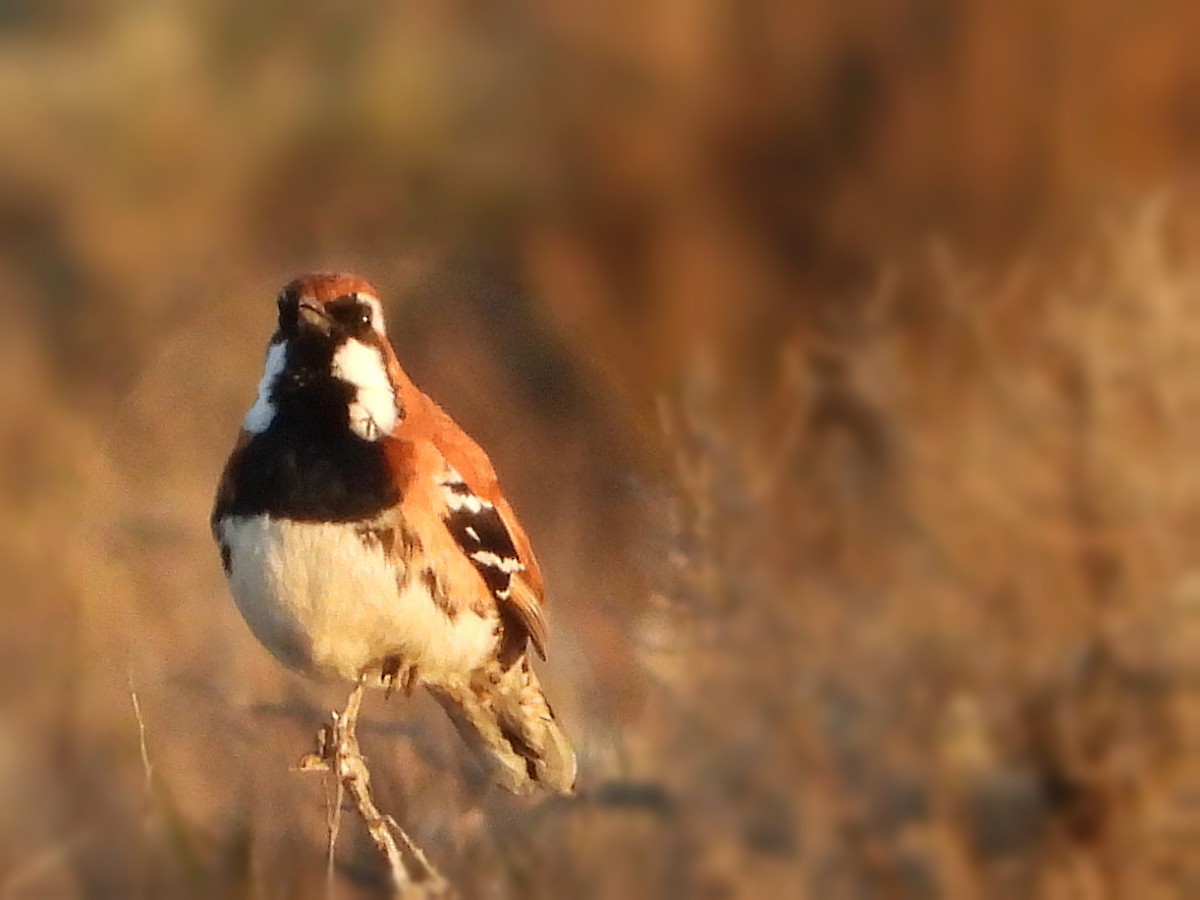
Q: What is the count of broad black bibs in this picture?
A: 1